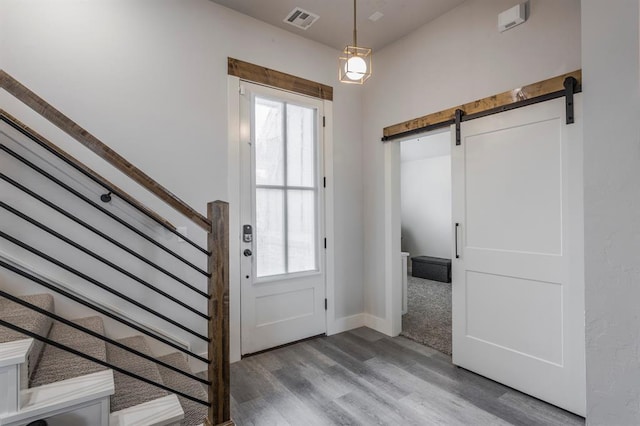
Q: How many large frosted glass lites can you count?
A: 4